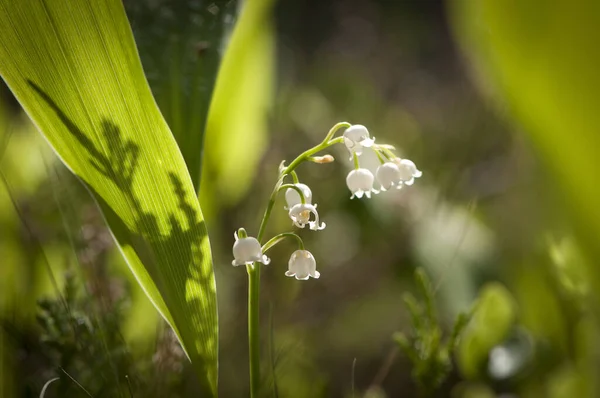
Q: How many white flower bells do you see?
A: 8